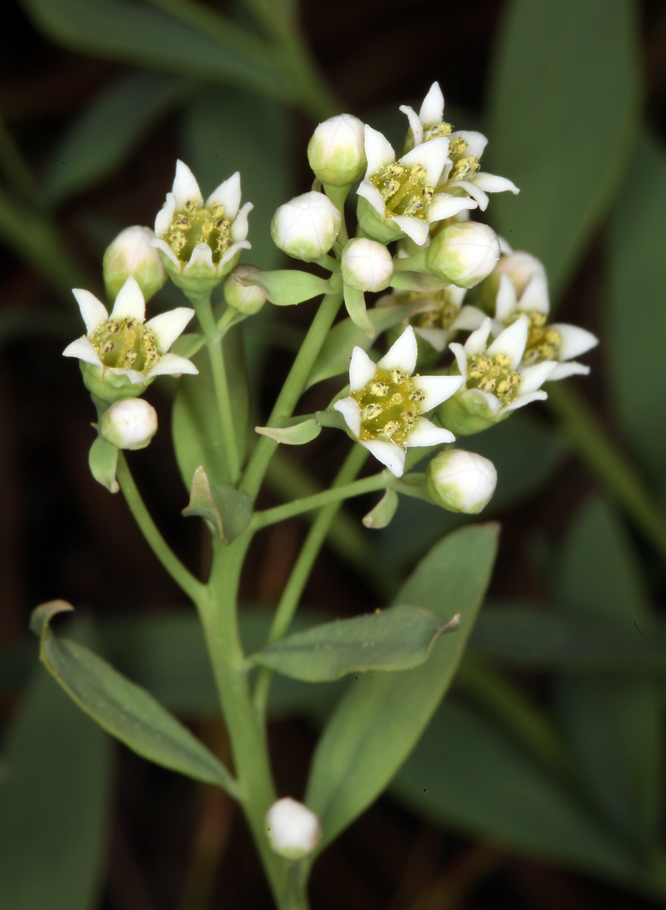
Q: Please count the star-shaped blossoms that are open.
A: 8